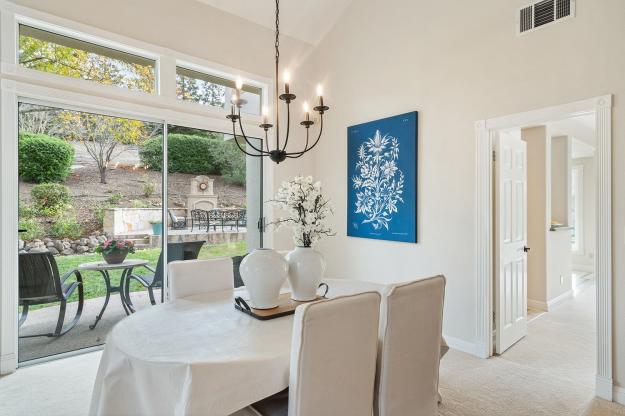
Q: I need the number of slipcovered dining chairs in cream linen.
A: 3